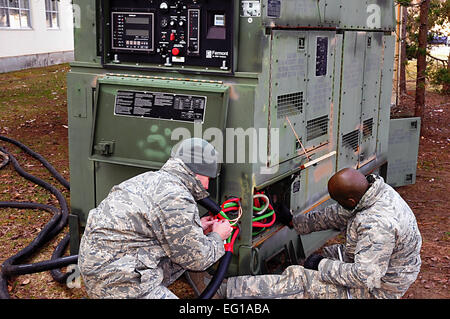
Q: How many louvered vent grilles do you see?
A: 4